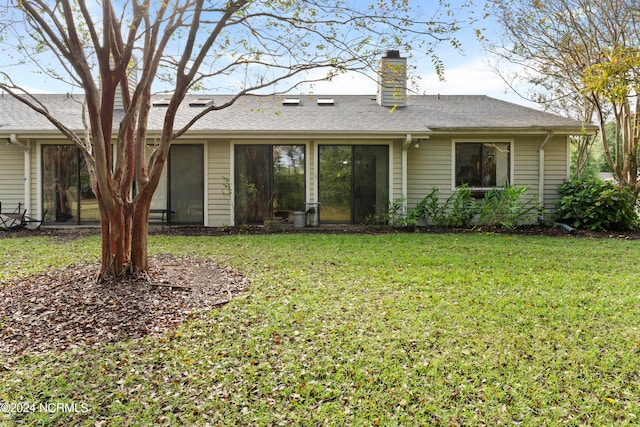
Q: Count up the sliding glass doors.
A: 4